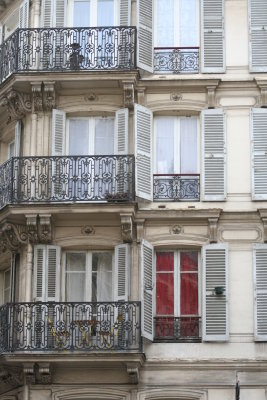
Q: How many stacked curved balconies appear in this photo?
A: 3